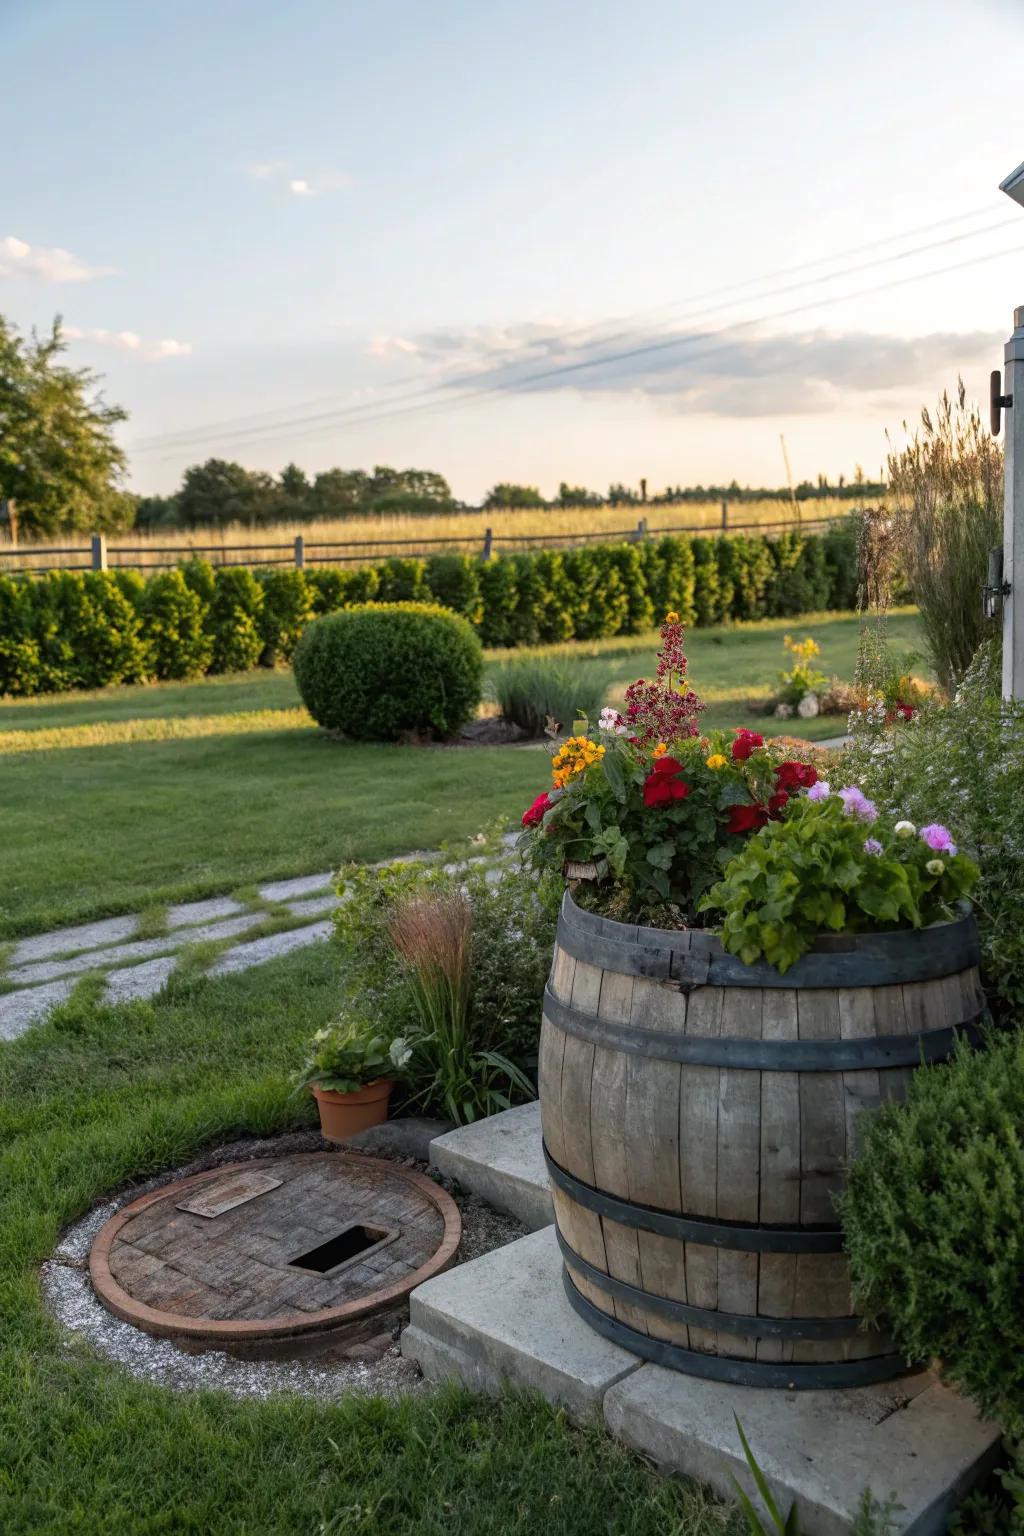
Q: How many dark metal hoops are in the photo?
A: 5